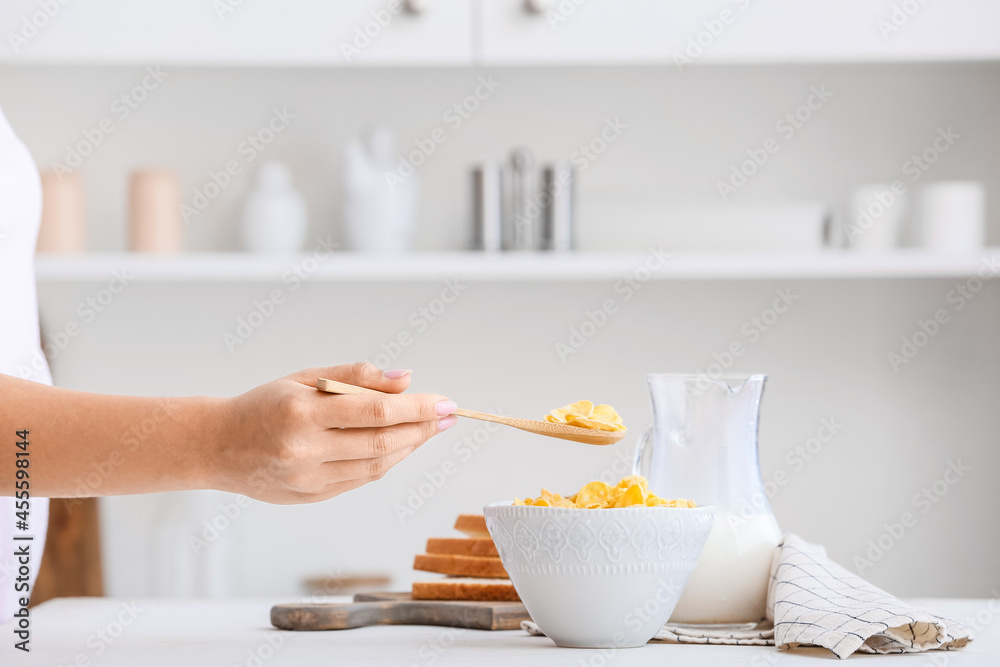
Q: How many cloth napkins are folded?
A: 1